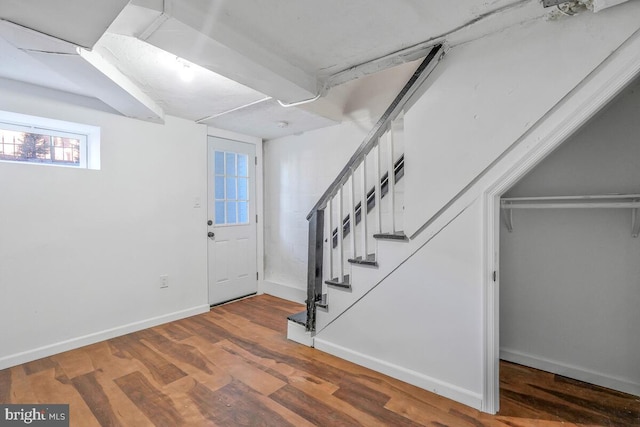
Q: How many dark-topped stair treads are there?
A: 5